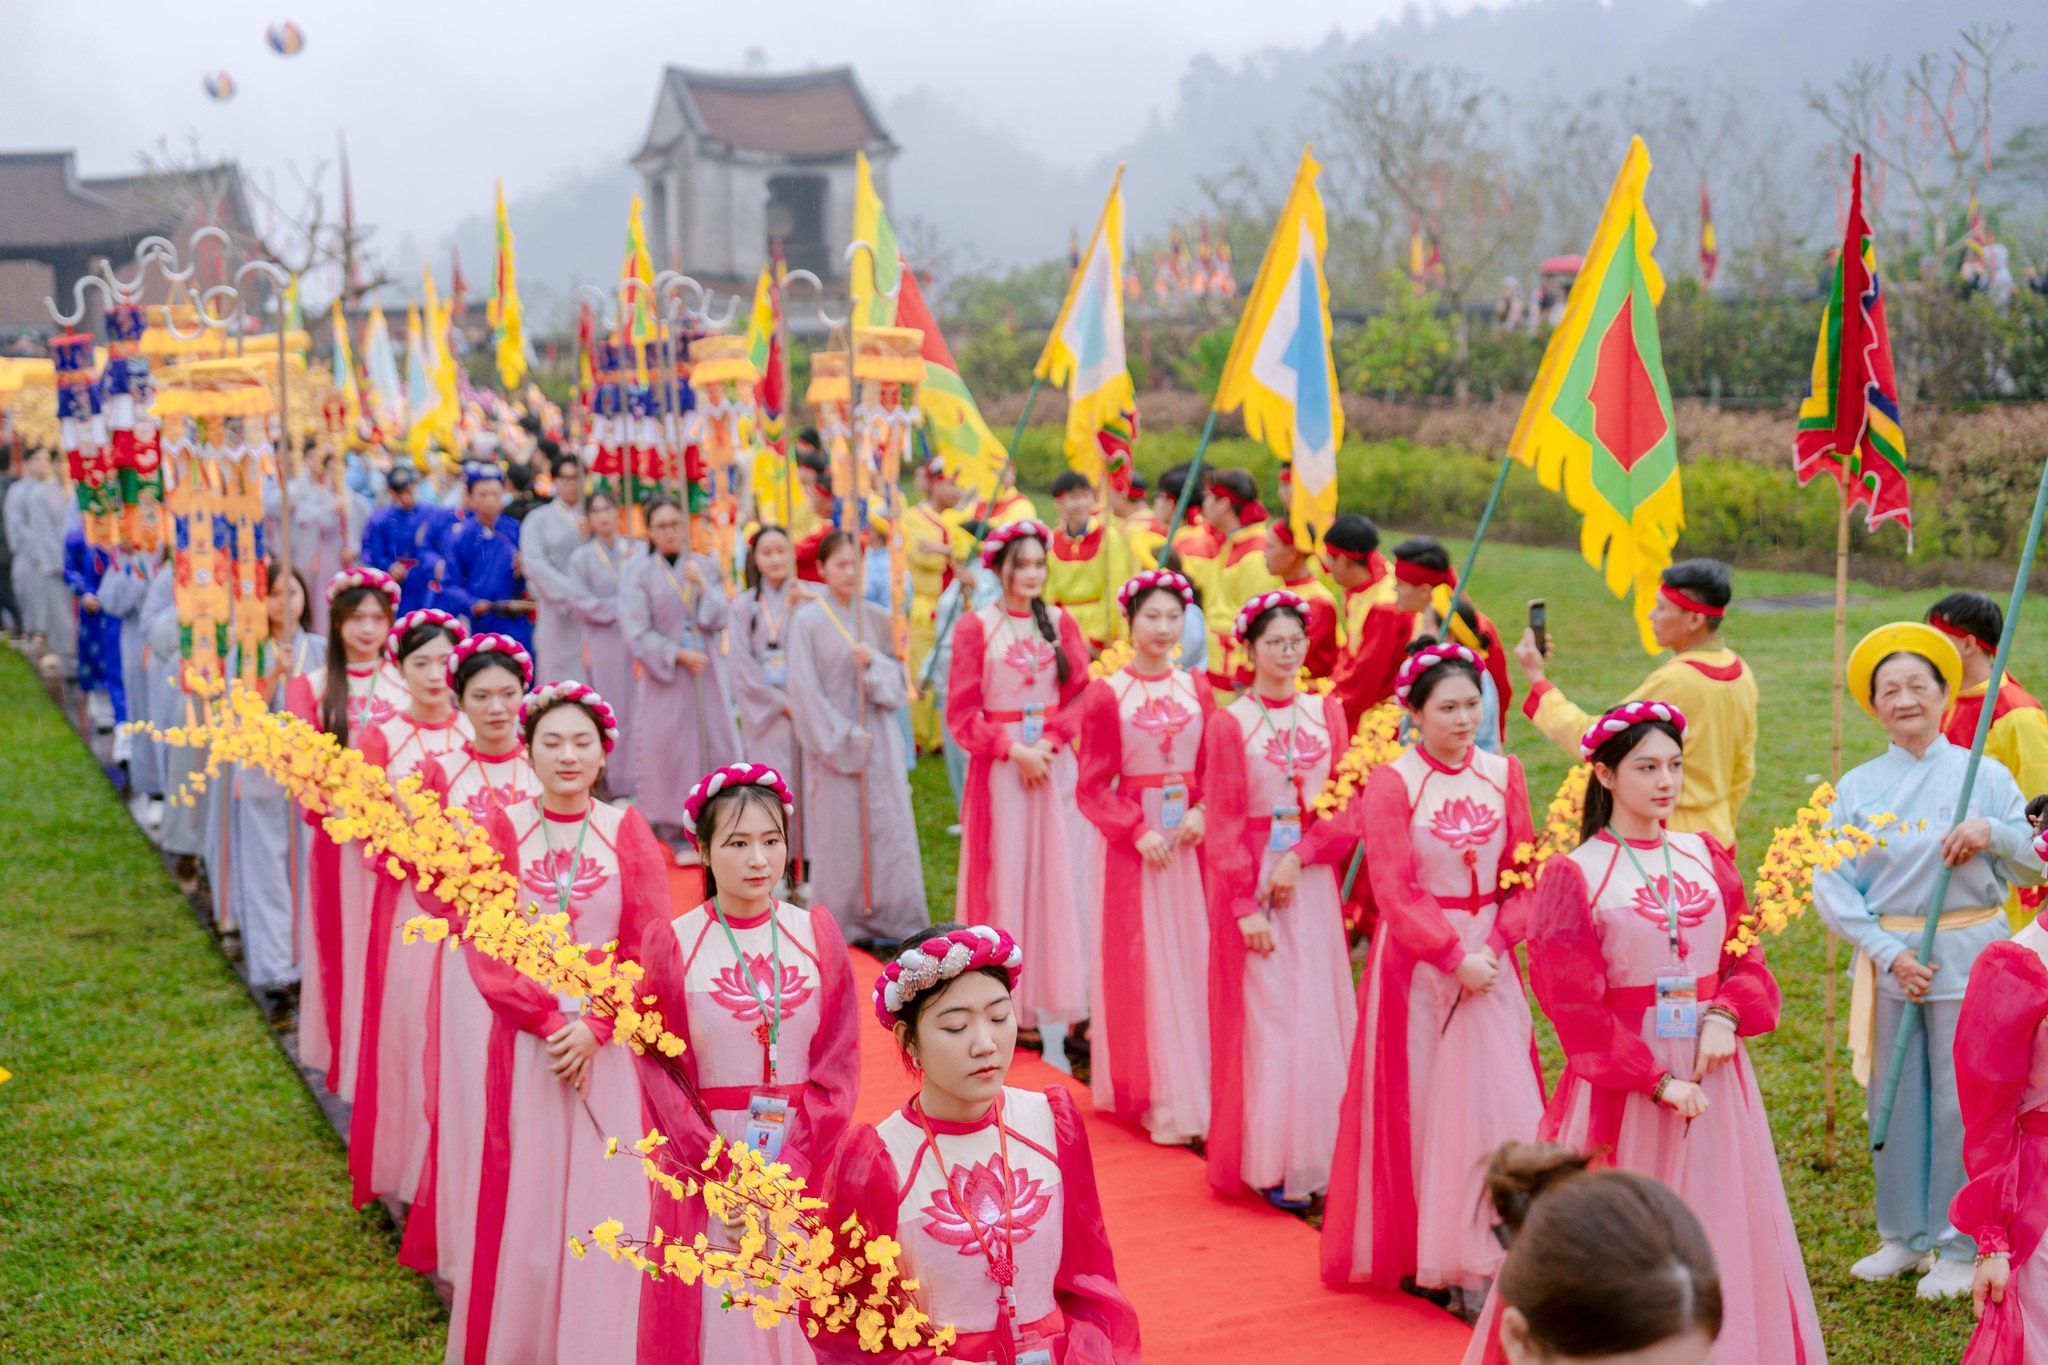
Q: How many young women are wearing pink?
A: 12